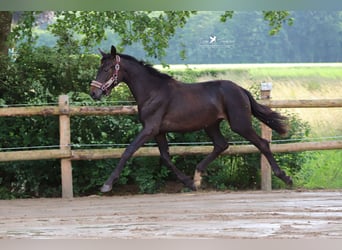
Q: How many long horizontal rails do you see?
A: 2